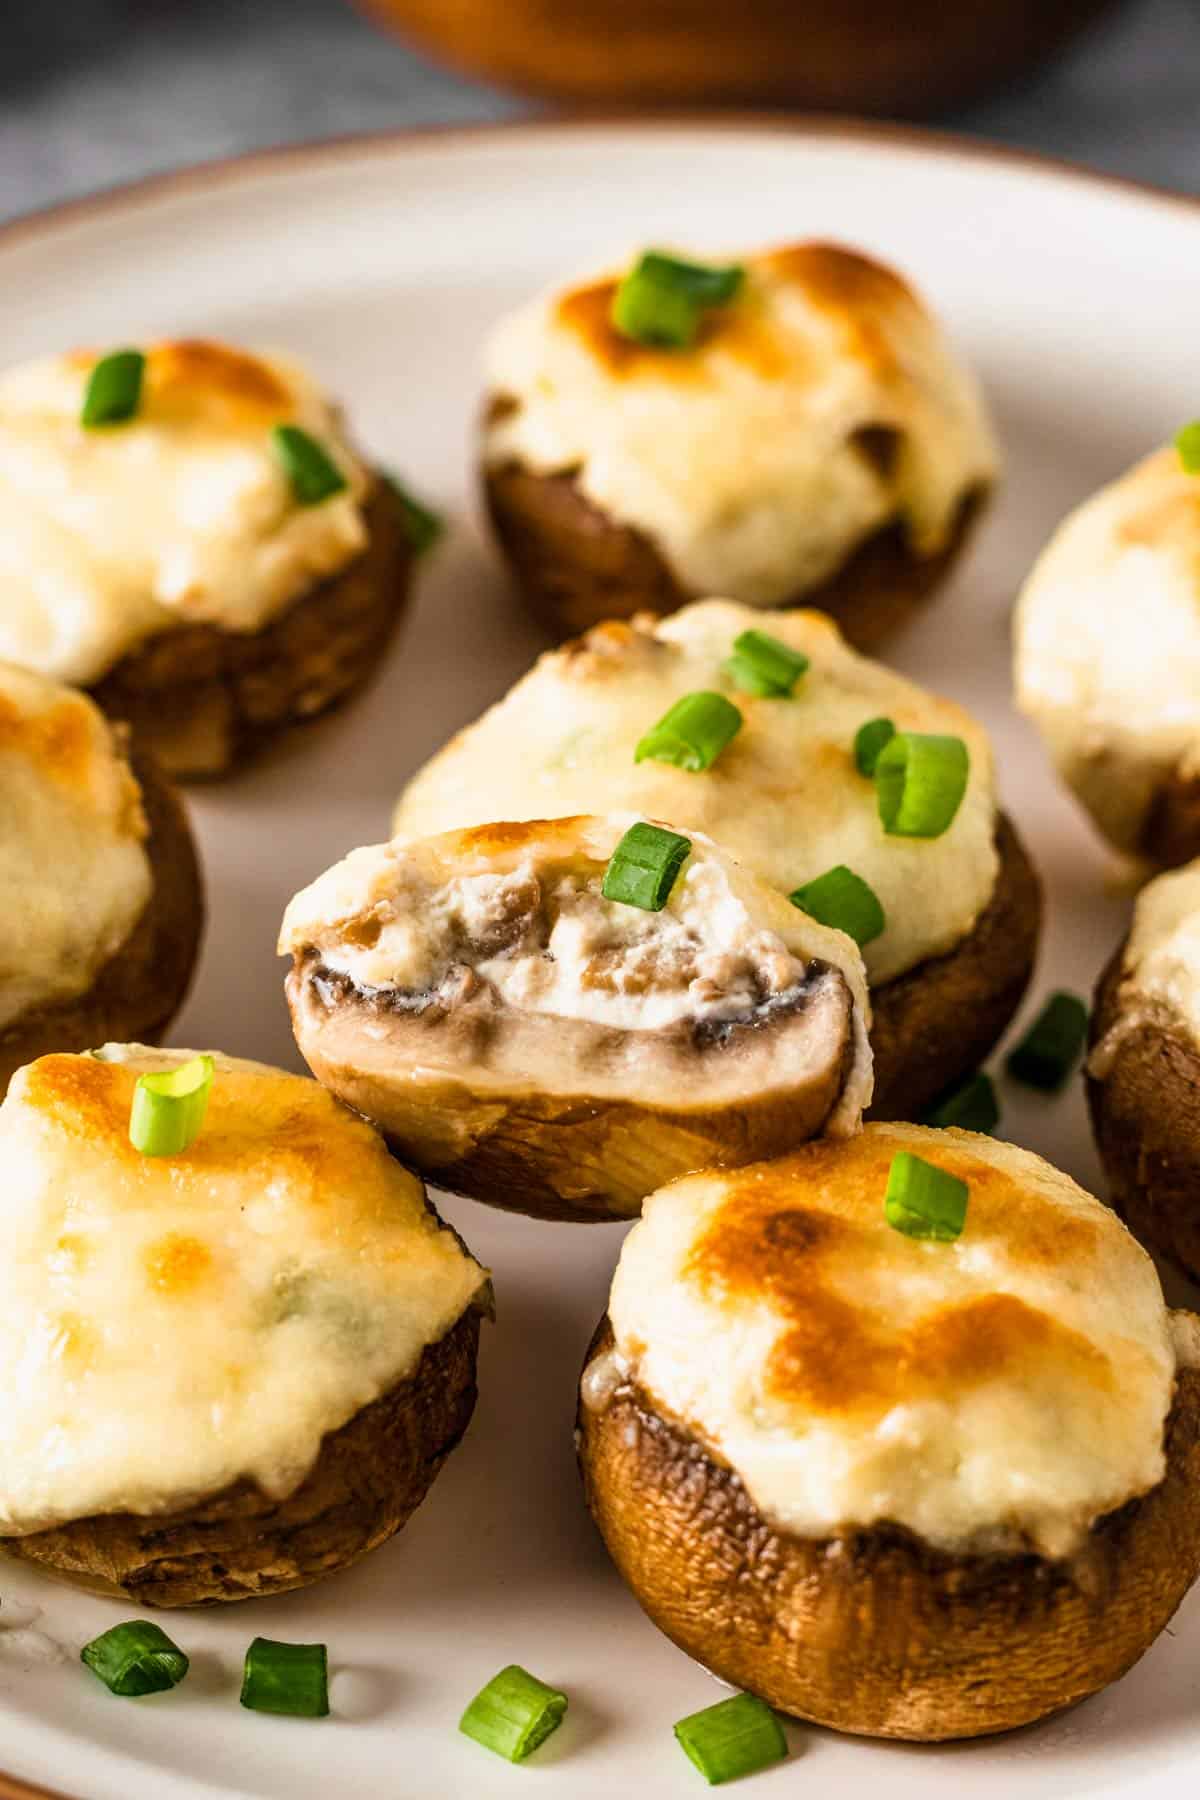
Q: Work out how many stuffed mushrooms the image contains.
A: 9